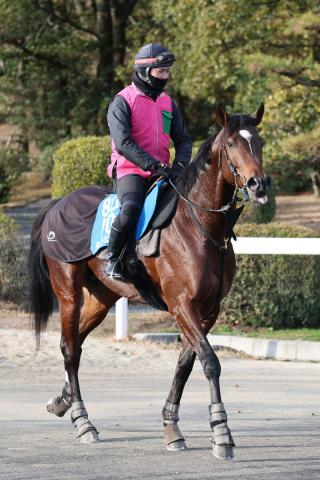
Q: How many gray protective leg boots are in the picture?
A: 4